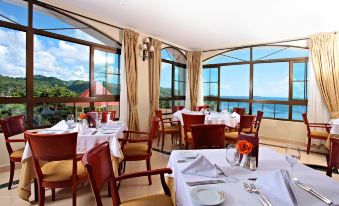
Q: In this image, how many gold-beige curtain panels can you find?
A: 4